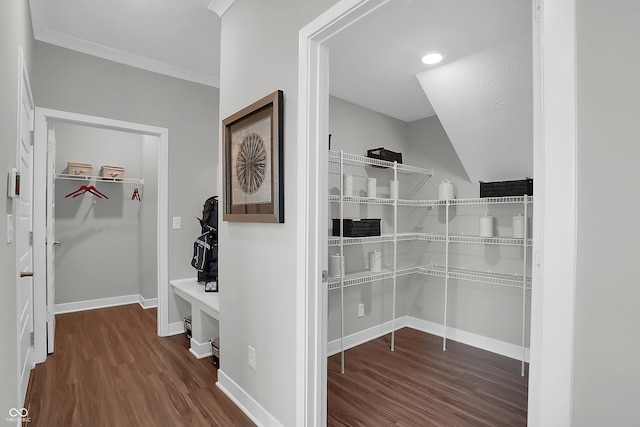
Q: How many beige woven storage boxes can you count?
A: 2